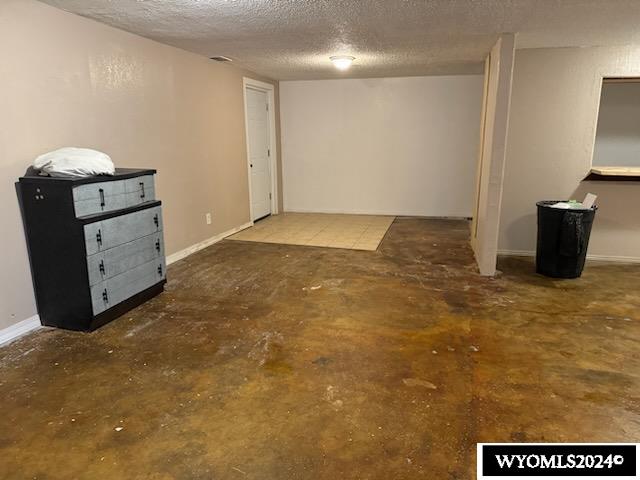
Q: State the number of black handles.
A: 8